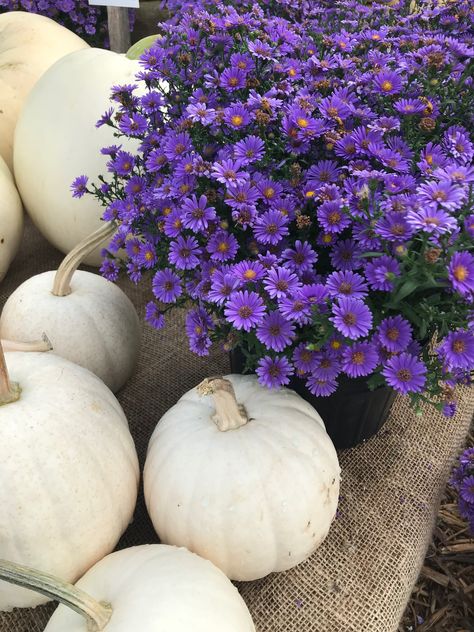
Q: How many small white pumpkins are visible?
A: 4